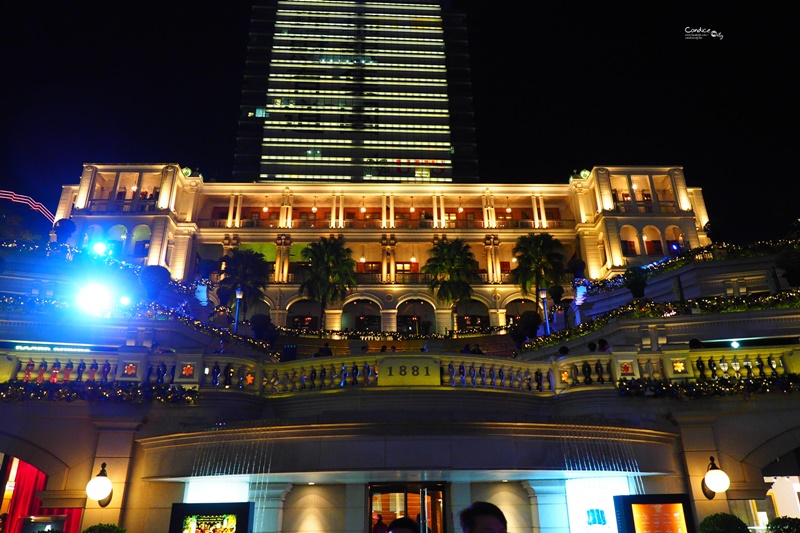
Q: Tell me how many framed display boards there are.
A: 2